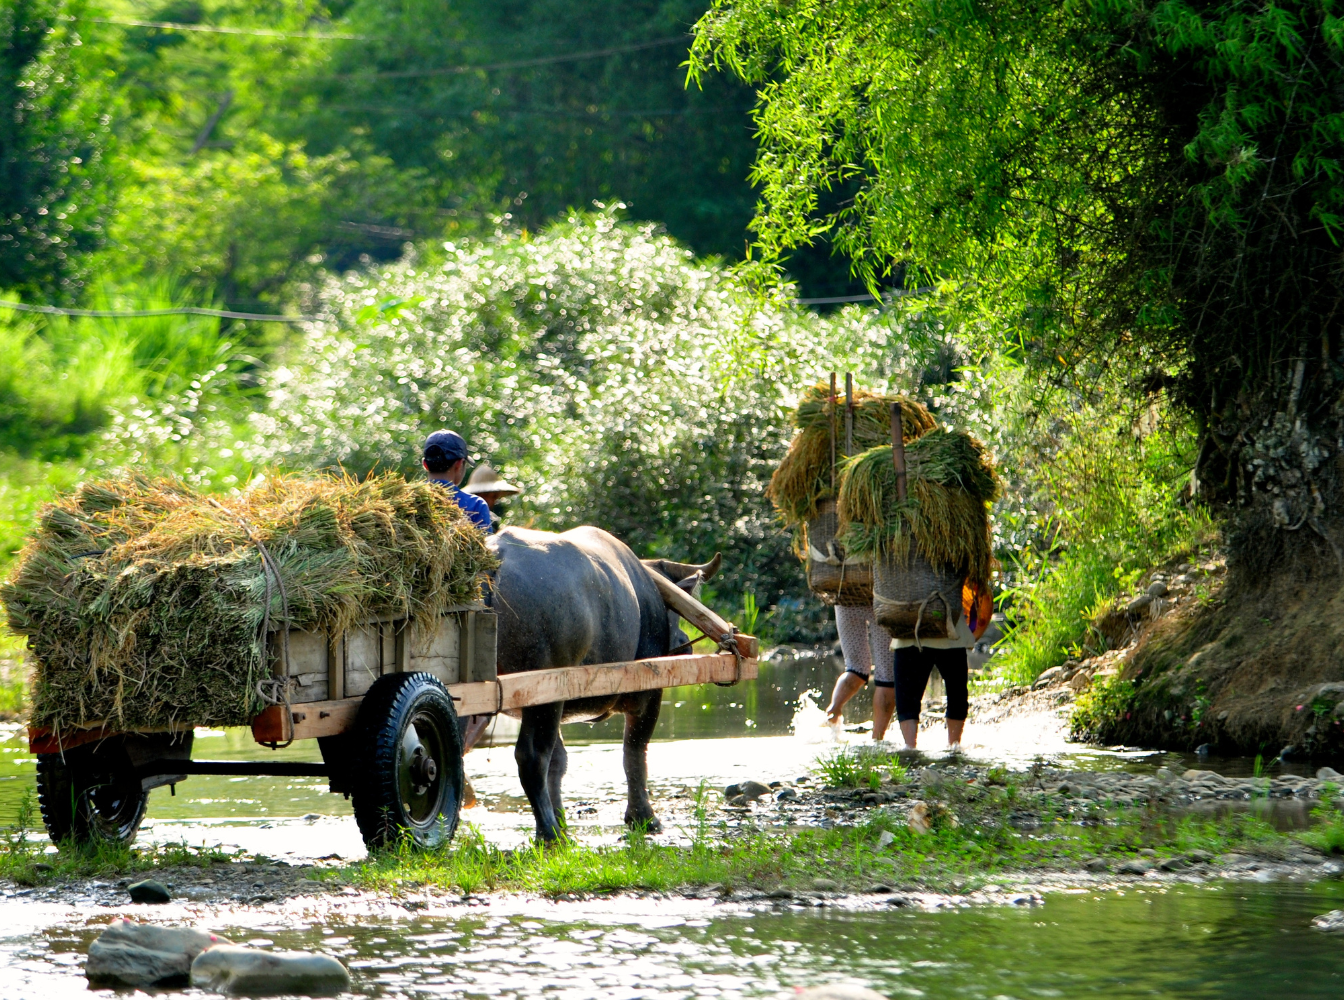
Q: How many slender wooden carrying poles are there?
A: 3